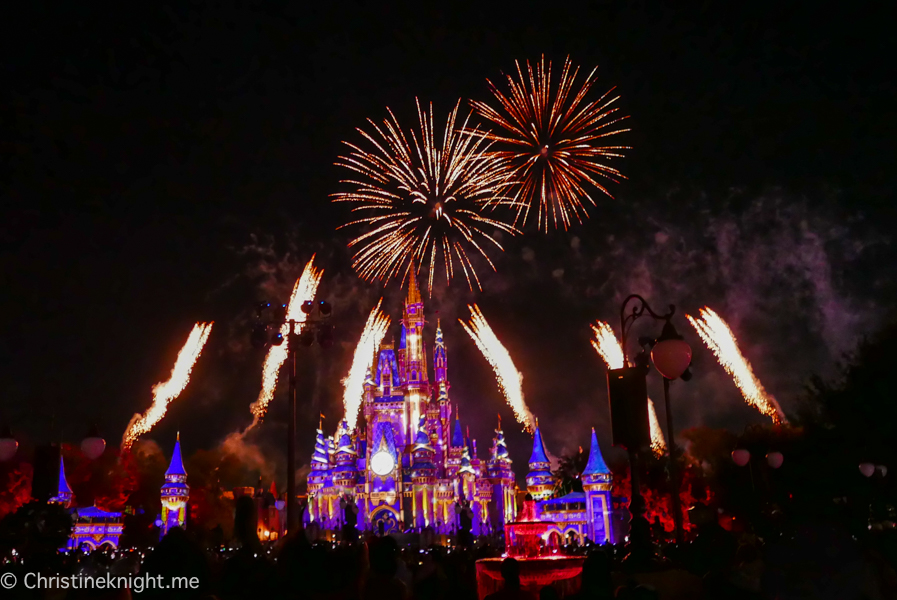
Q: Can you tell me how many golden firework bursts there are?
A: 2